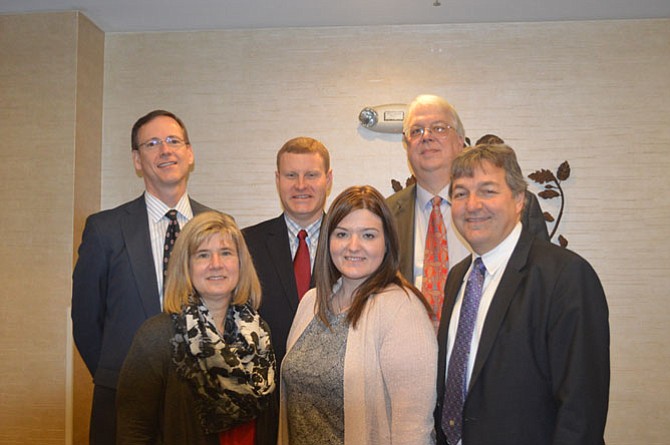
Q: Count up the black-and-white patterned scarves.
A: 1